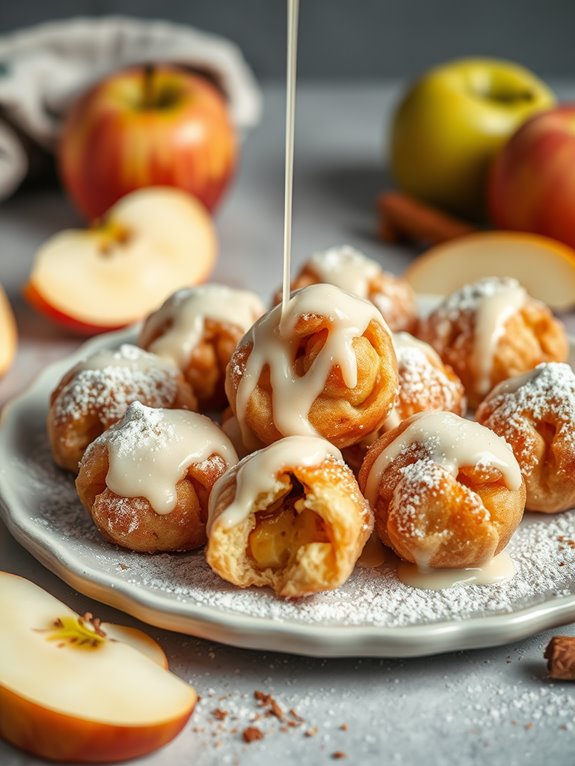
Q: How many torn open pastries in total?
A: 1